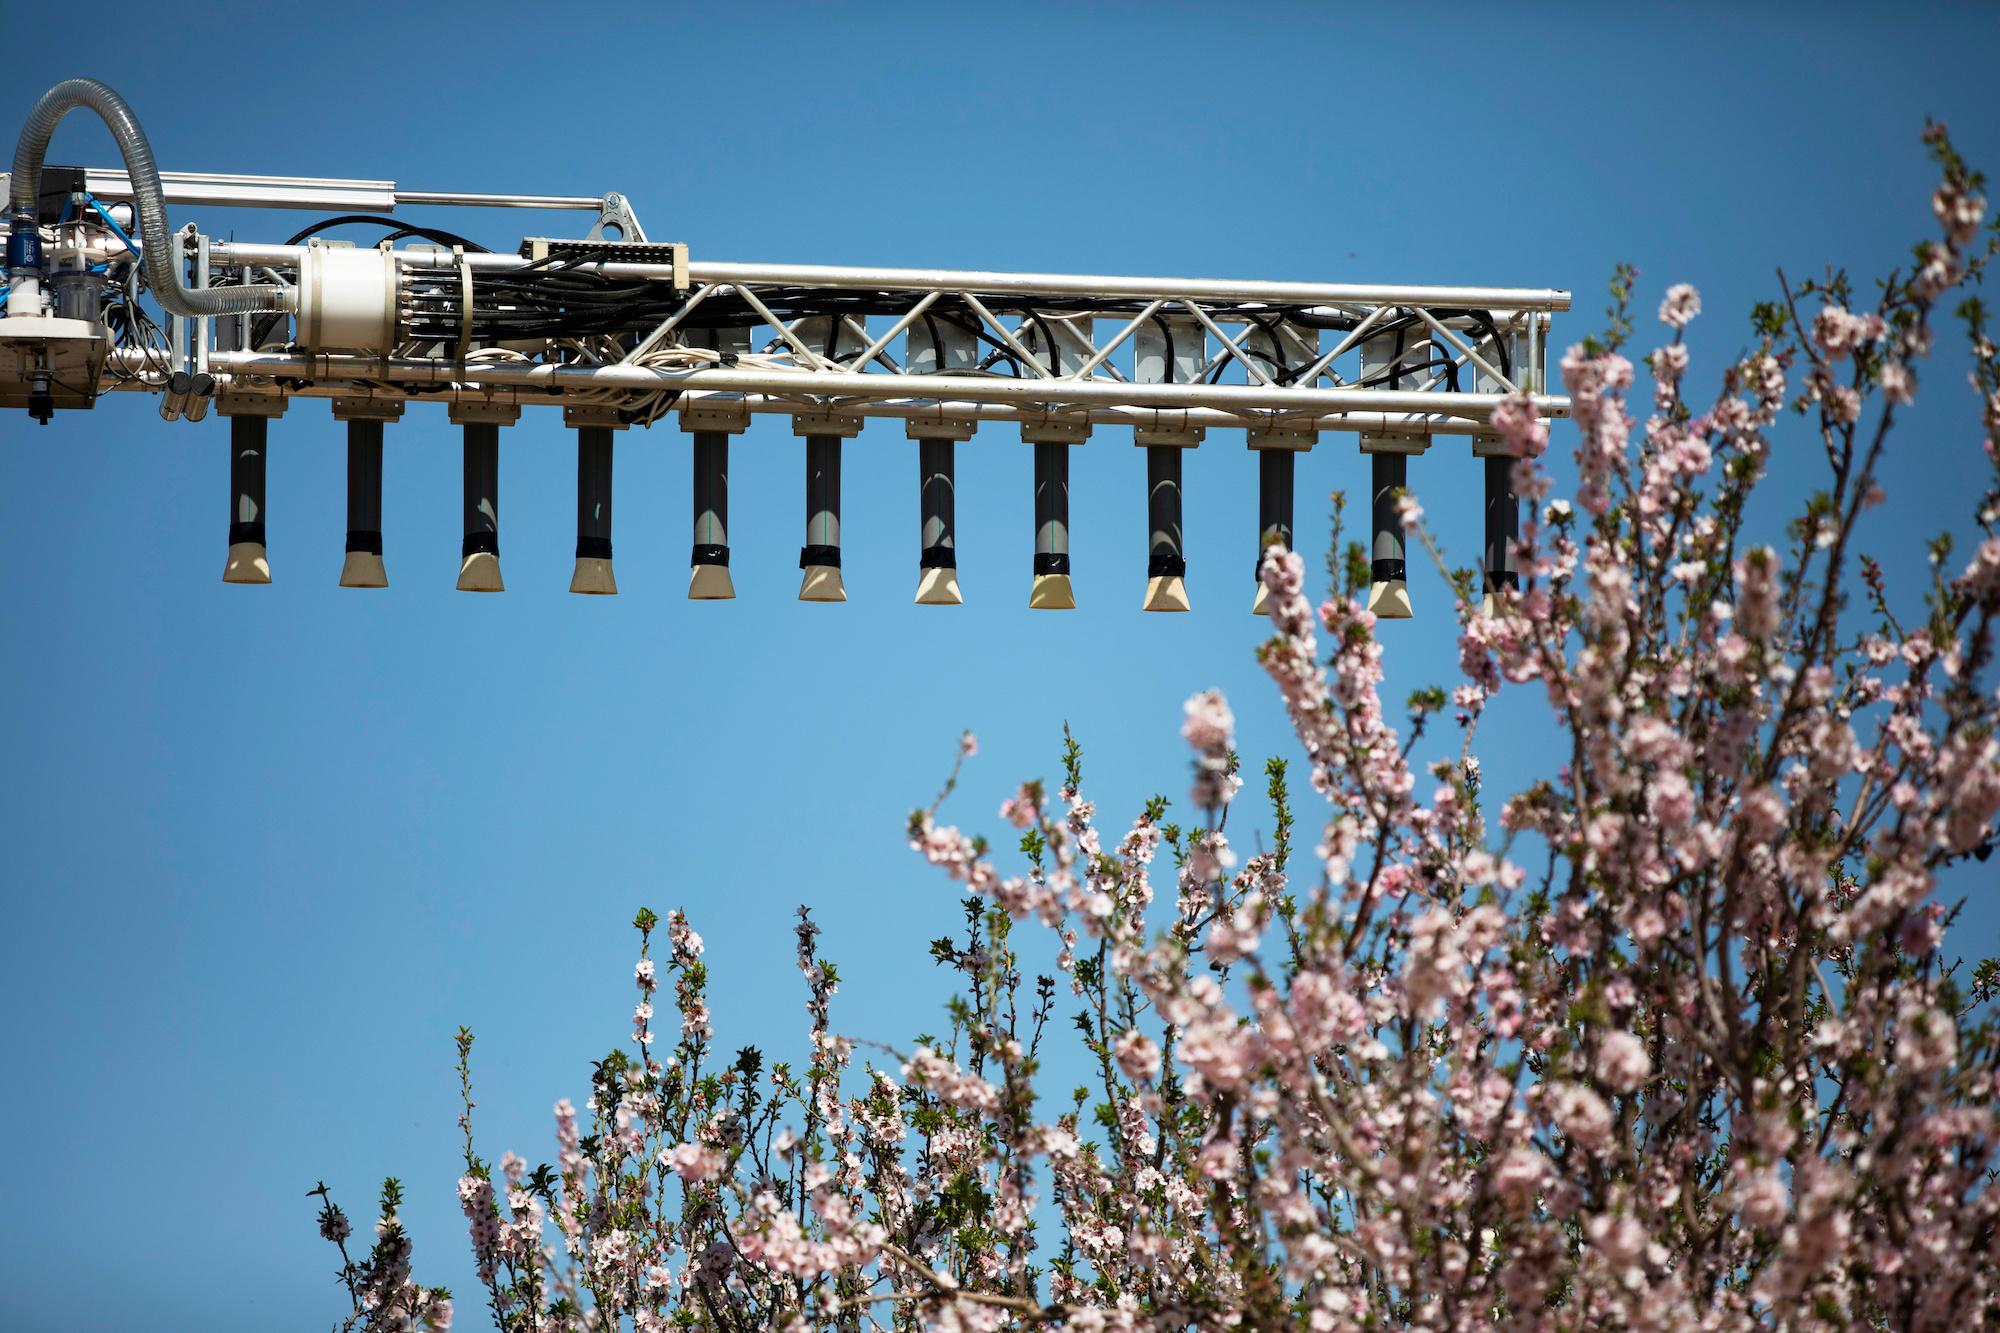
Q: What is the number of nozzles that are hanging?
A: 12